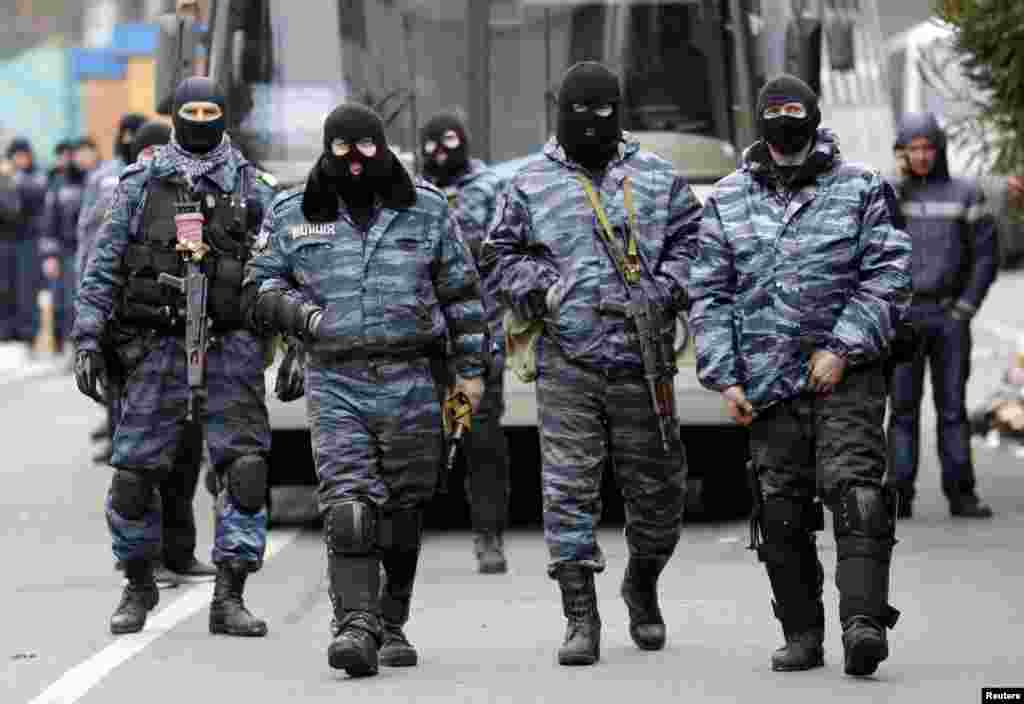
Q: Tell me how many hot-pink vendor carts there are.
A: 0